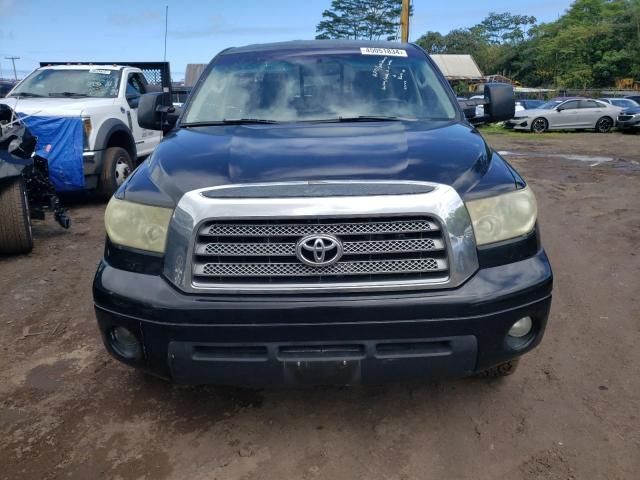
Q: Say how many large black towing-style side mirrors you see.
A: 2